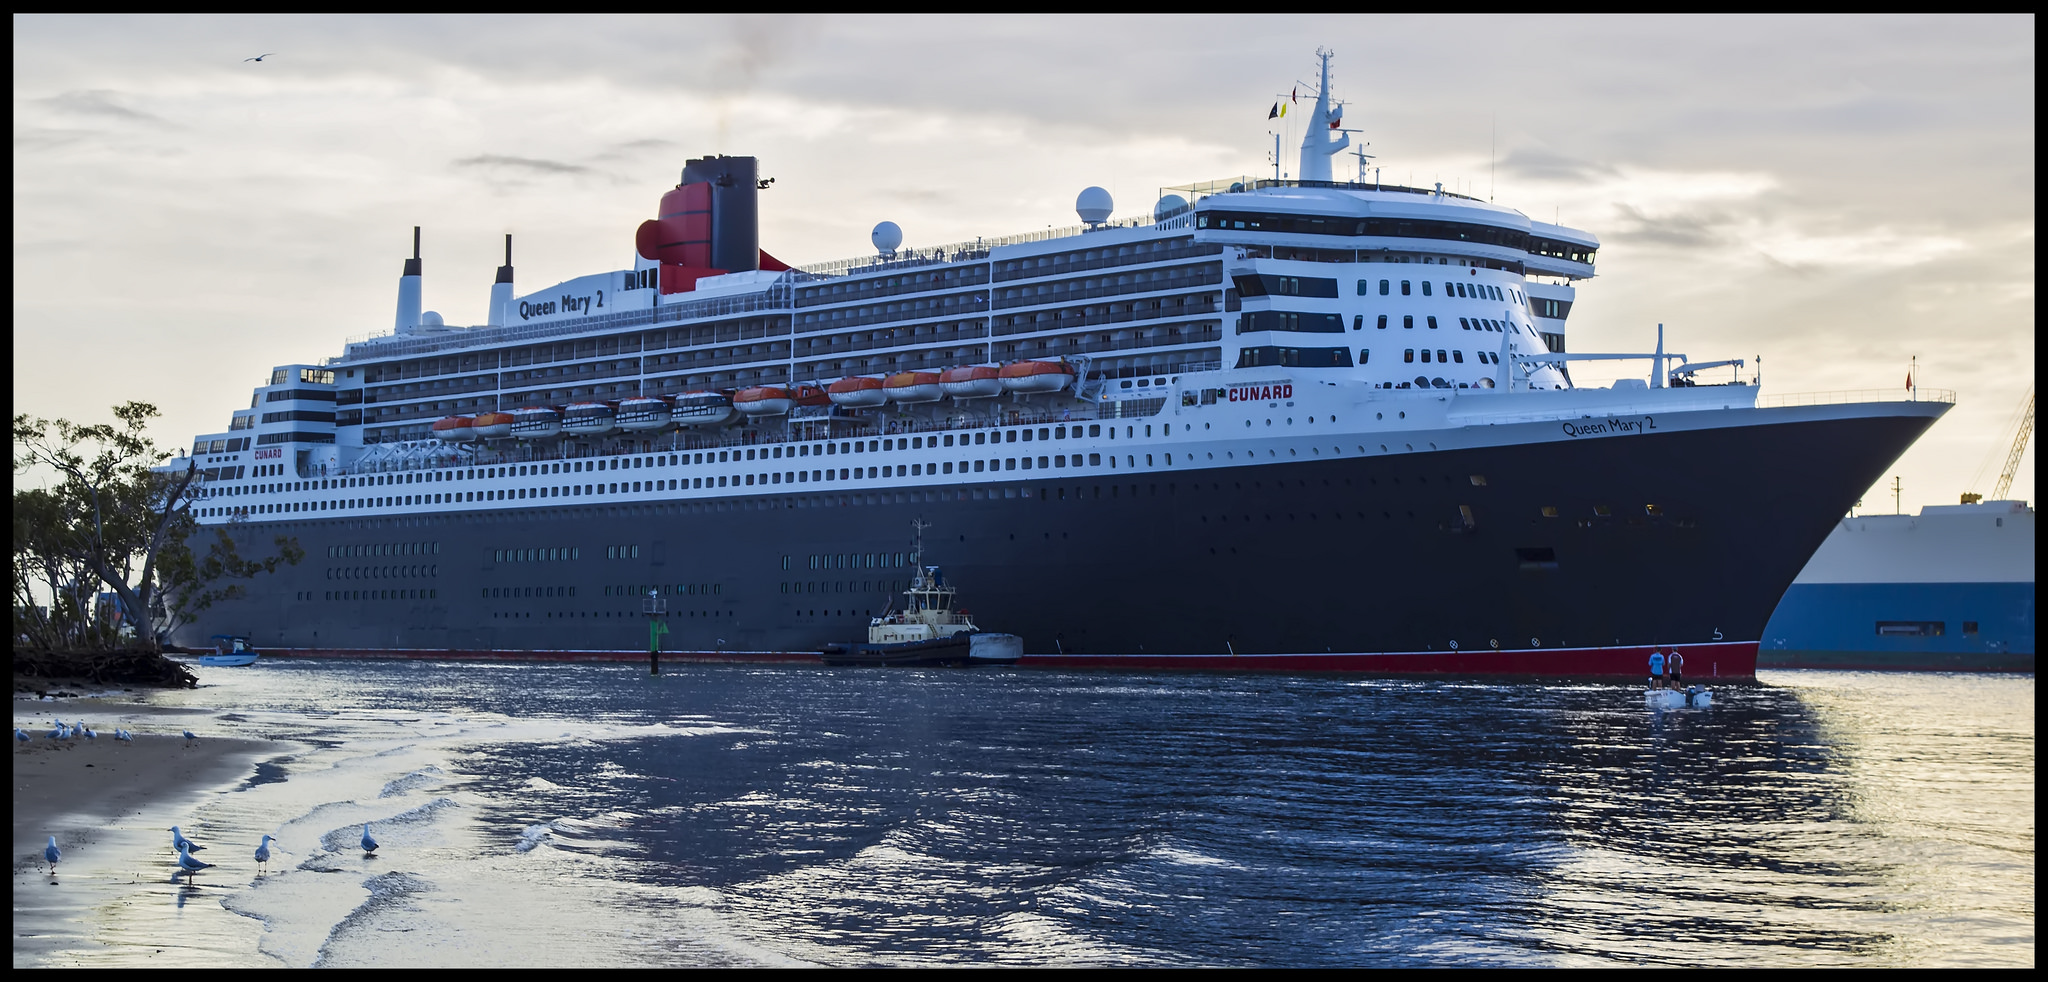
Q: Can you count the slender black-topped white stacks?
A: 2